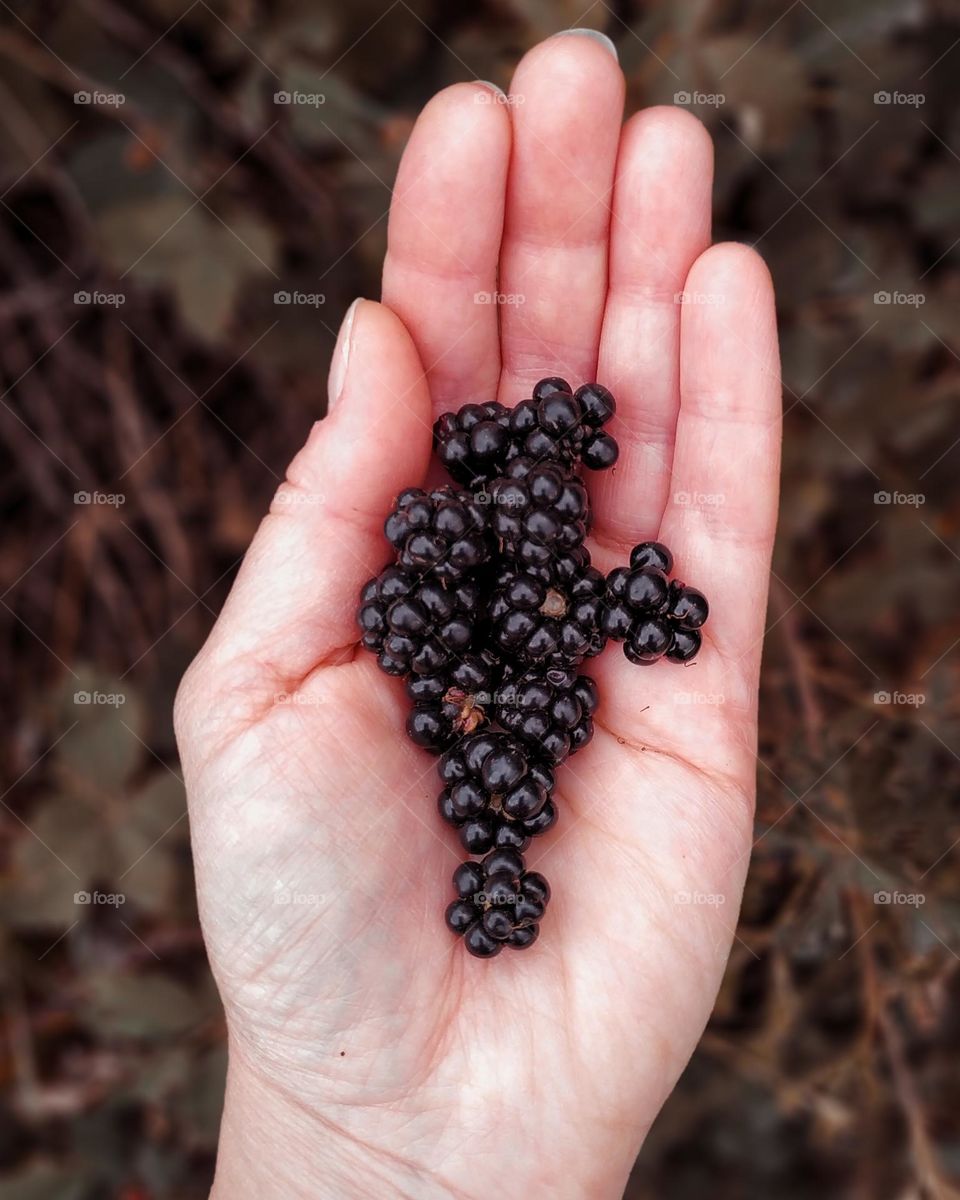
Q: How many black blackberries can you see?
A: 11